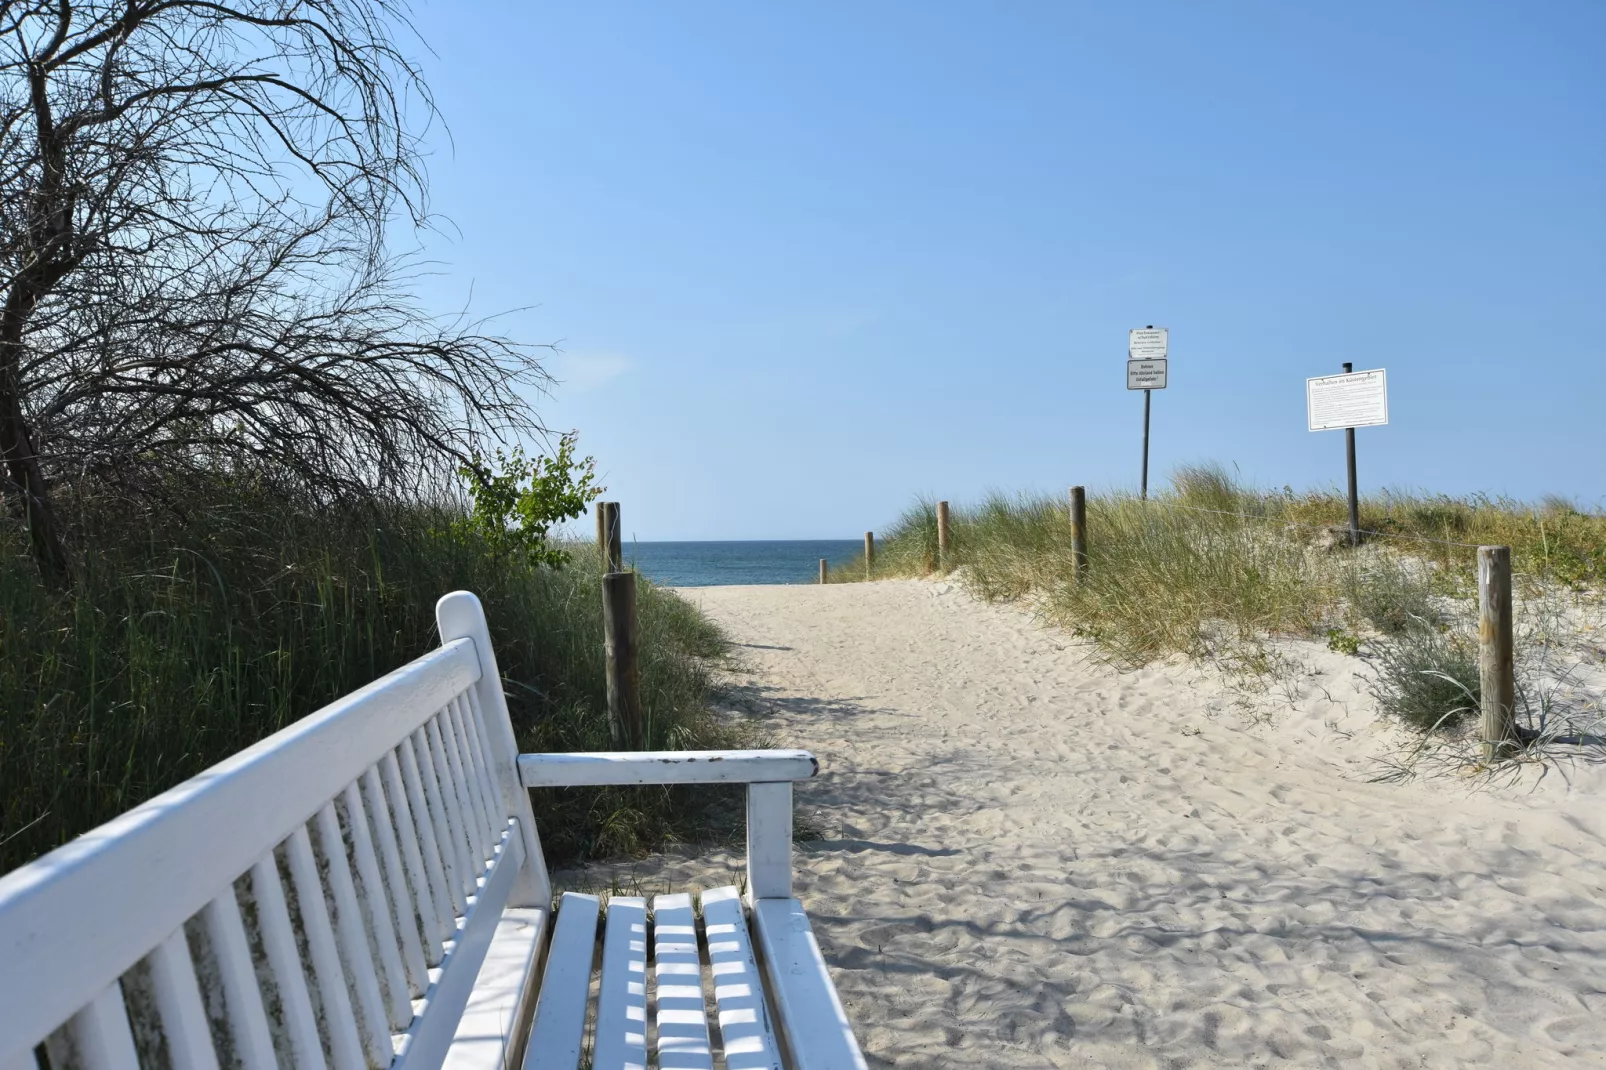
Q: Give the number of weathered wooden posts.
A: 8